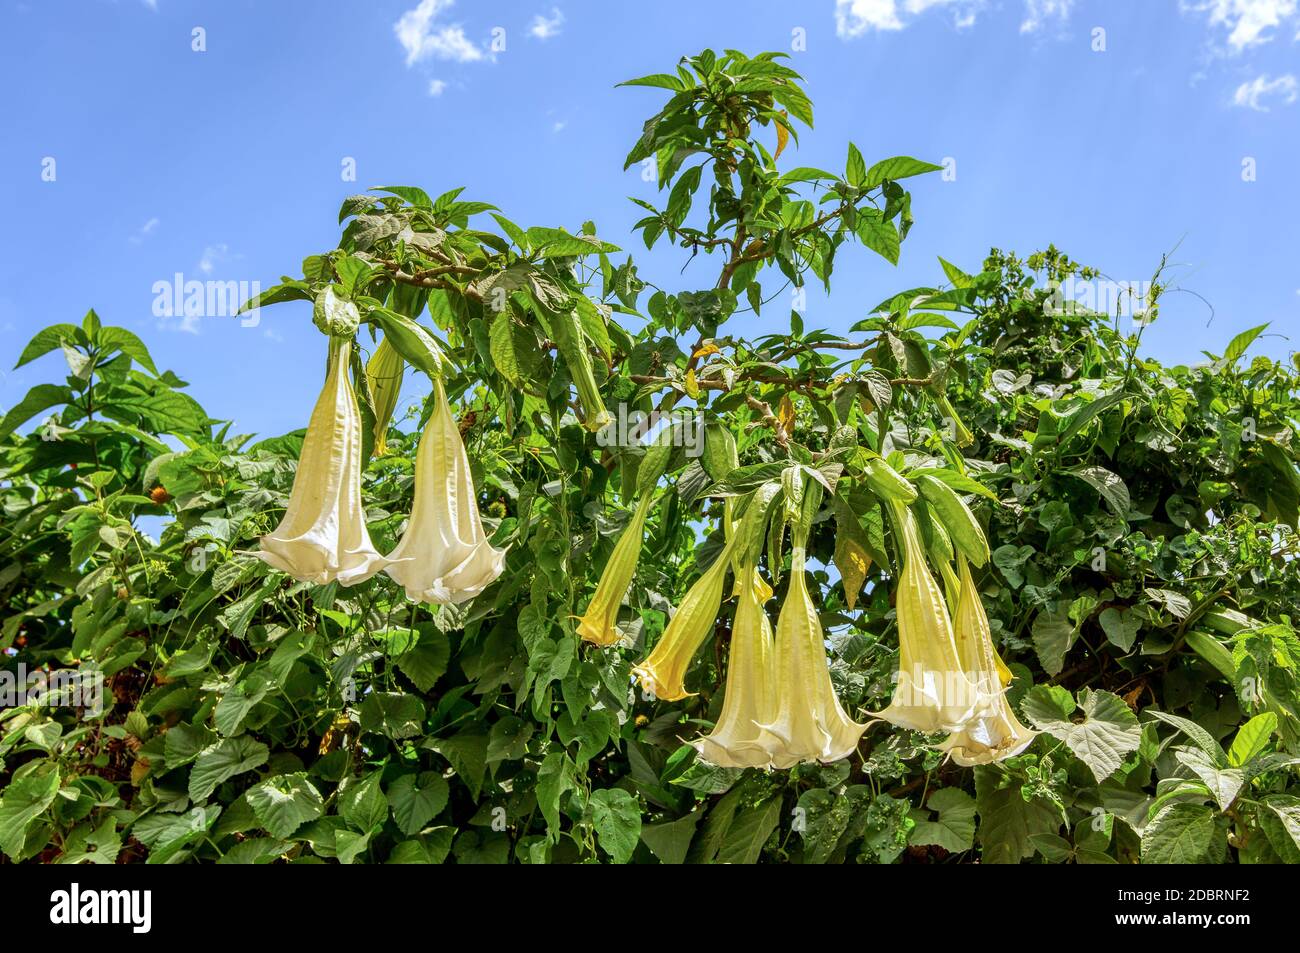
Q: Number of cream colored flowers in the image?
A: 6